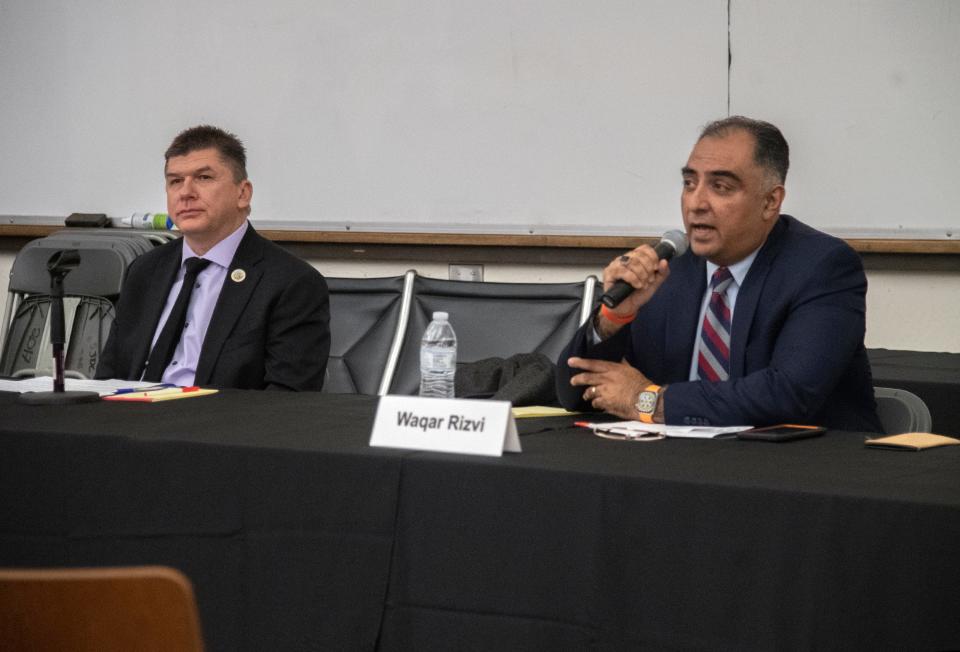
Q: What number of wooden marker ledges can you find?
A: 1